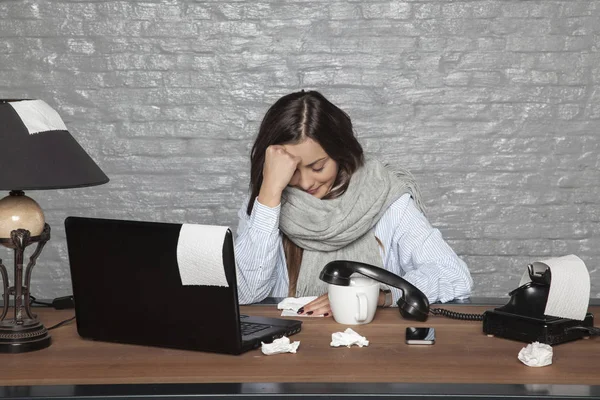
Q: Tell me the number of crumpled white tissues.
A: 3